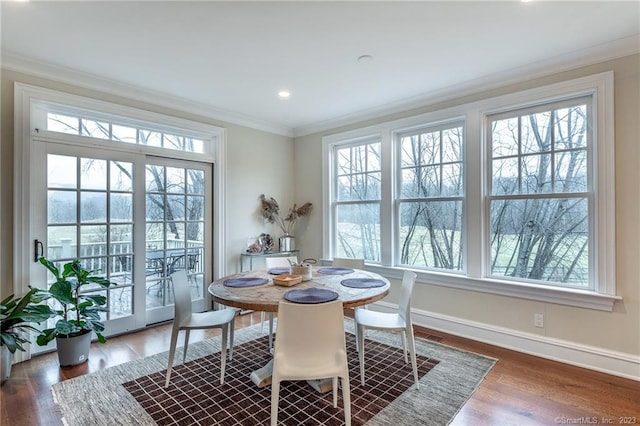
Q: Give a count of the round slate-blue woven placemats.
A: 5